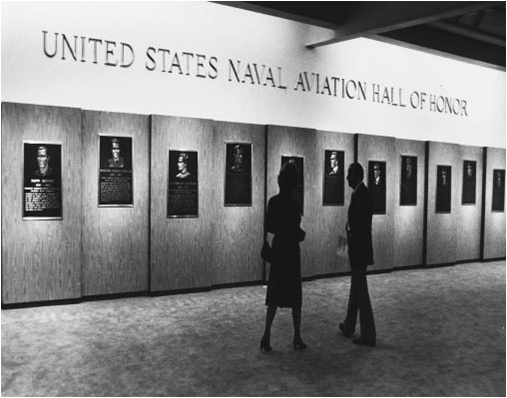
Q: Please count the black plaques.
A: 11